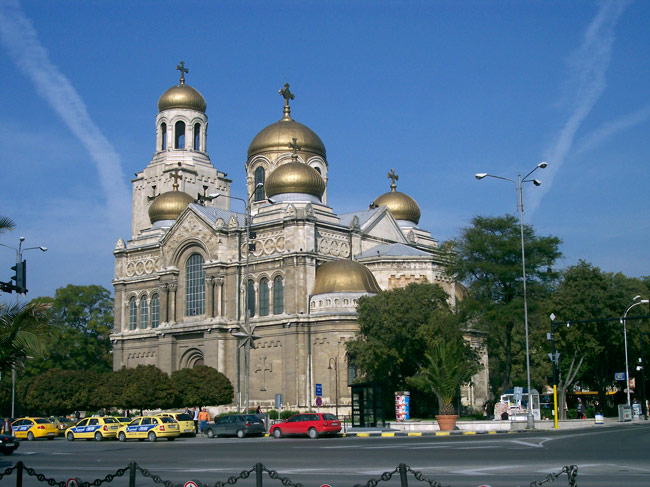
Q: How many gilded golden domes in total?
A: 6